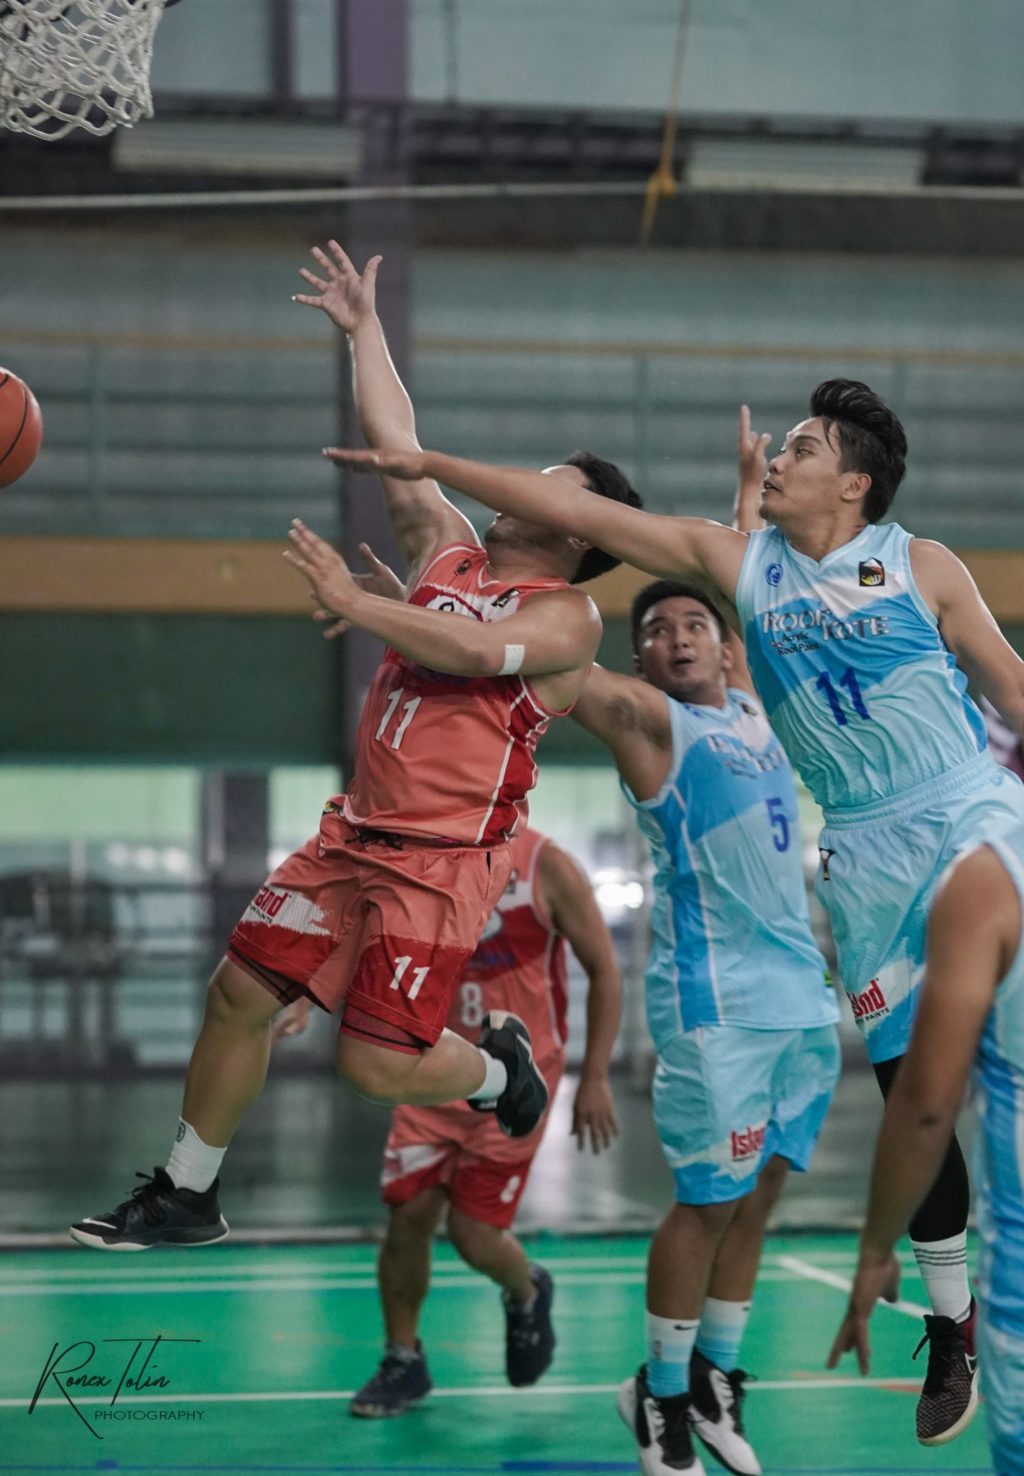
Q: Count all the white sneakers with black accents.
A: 2